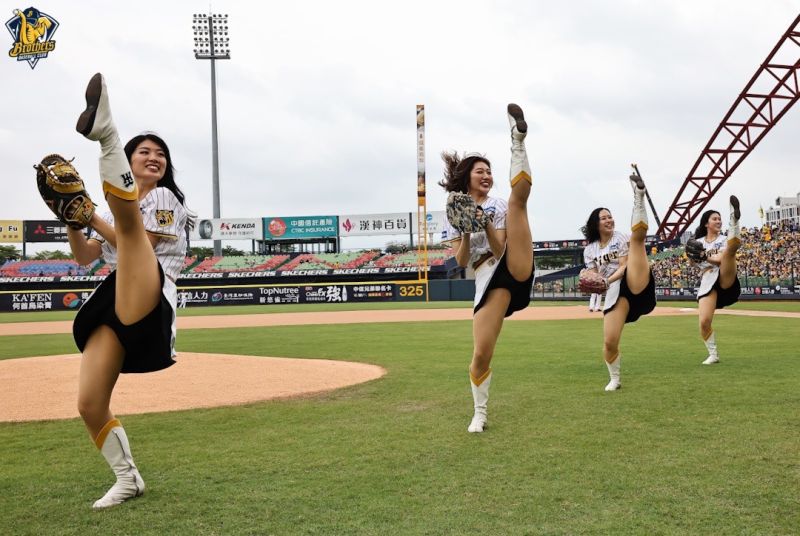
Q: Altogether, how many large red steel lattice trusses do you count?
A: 1